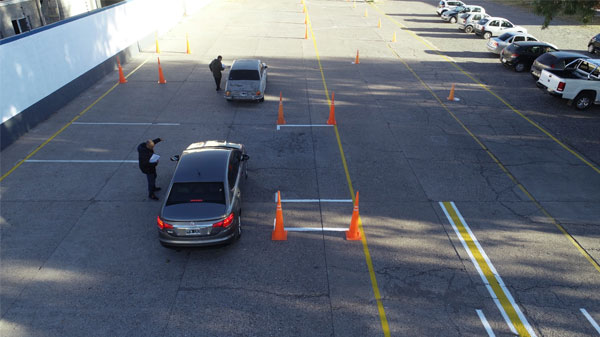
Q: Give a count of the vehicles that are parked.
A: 9